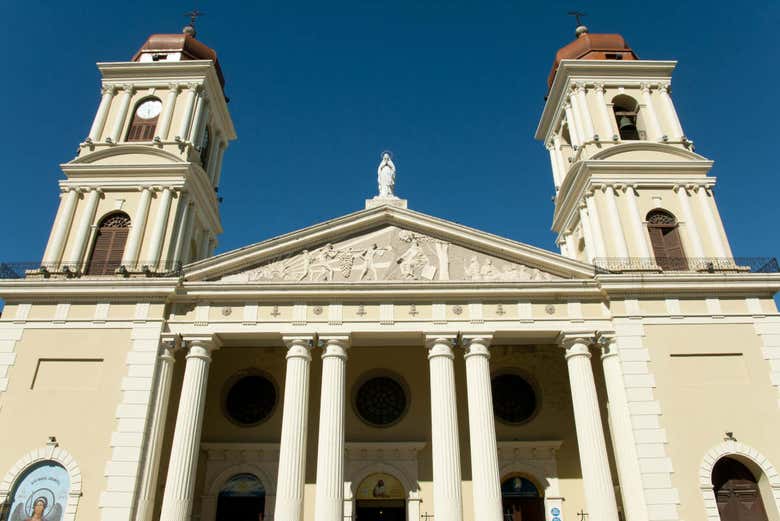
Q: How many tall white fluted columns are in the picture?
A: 8